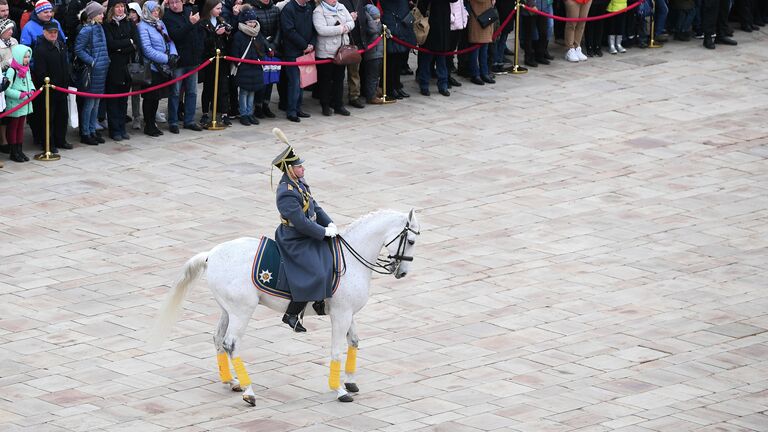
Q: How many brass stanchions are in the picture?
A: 5